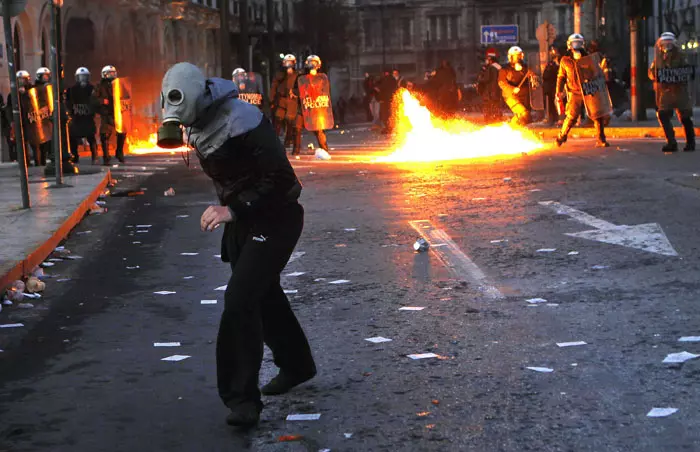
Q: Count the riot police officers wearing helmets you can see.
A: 10